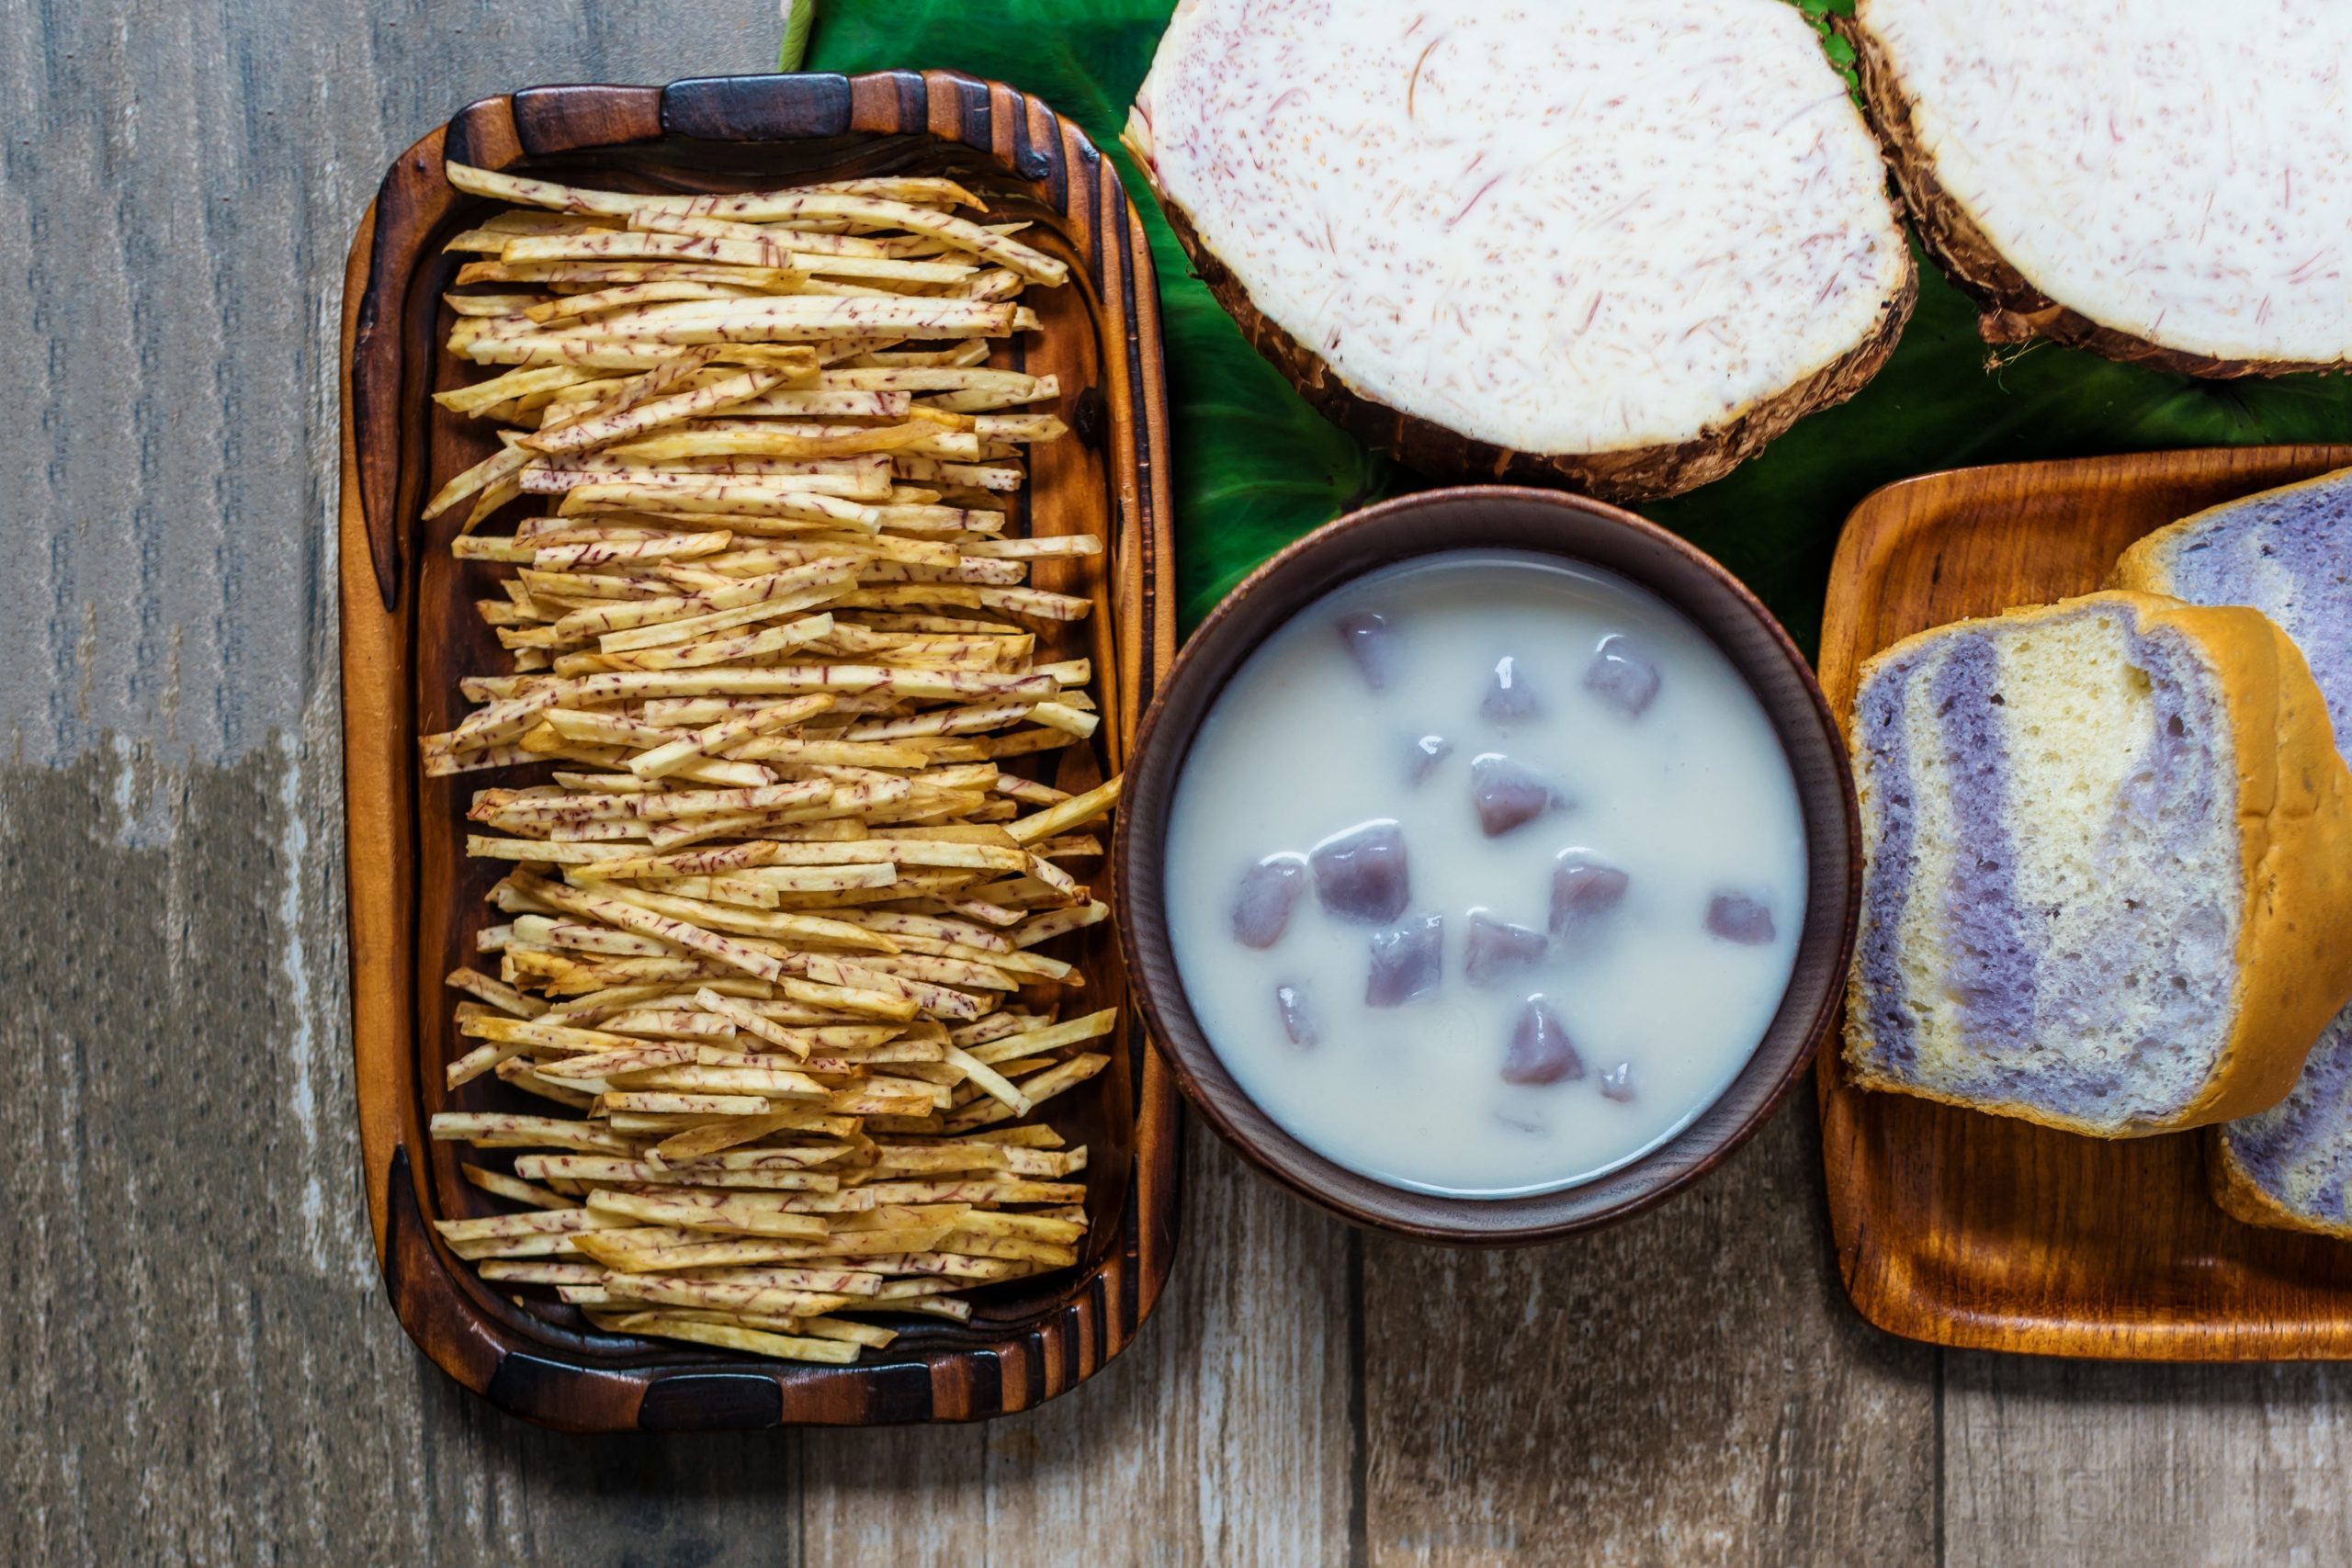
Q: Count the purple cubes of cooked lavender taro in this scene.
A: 14